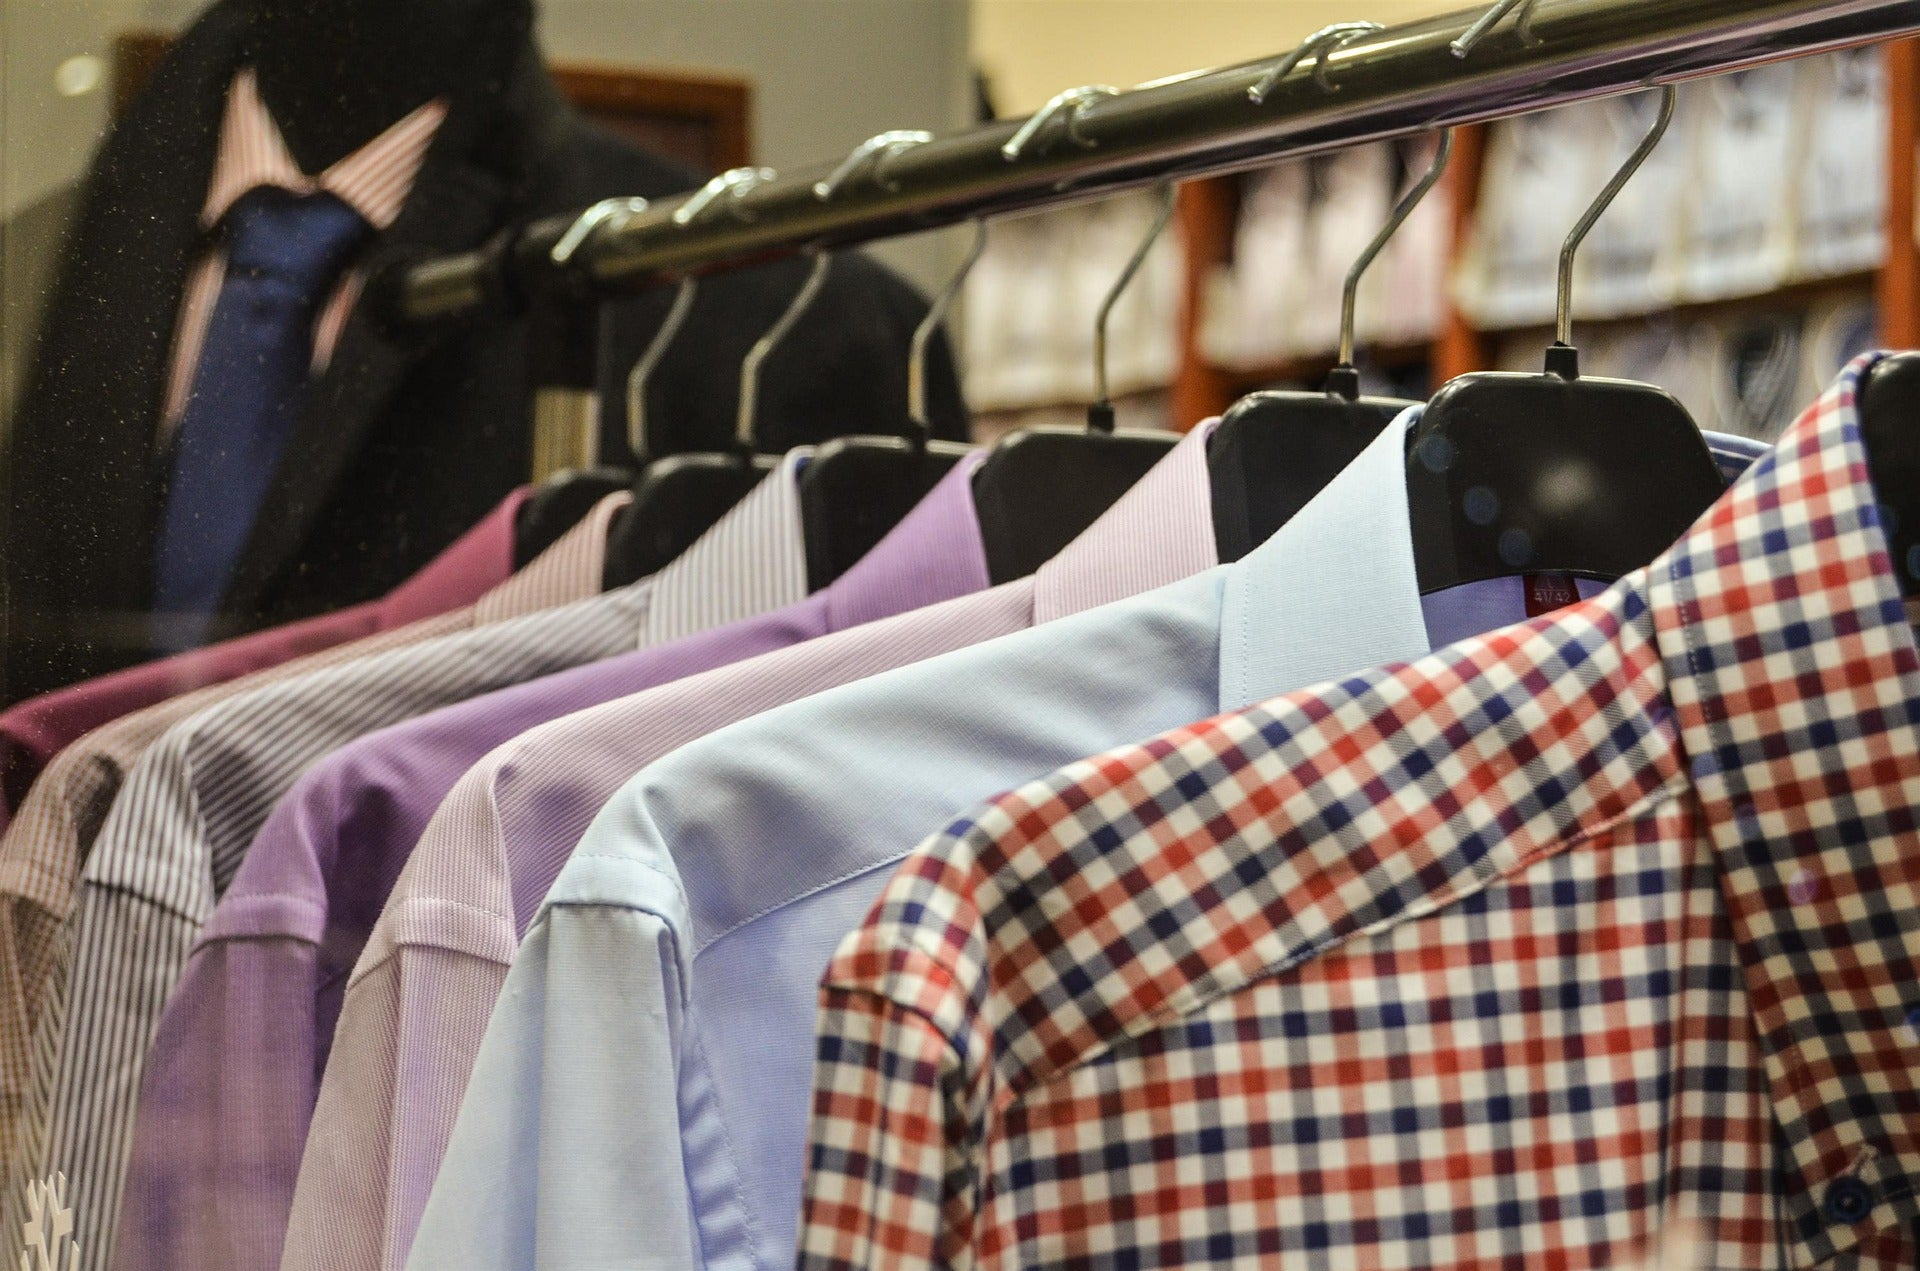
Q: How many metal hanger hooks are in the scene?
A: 6